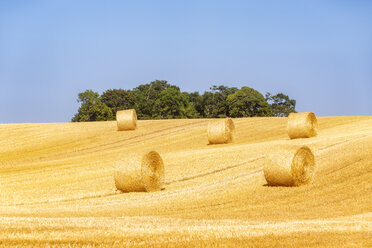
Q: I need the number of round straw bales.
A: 5